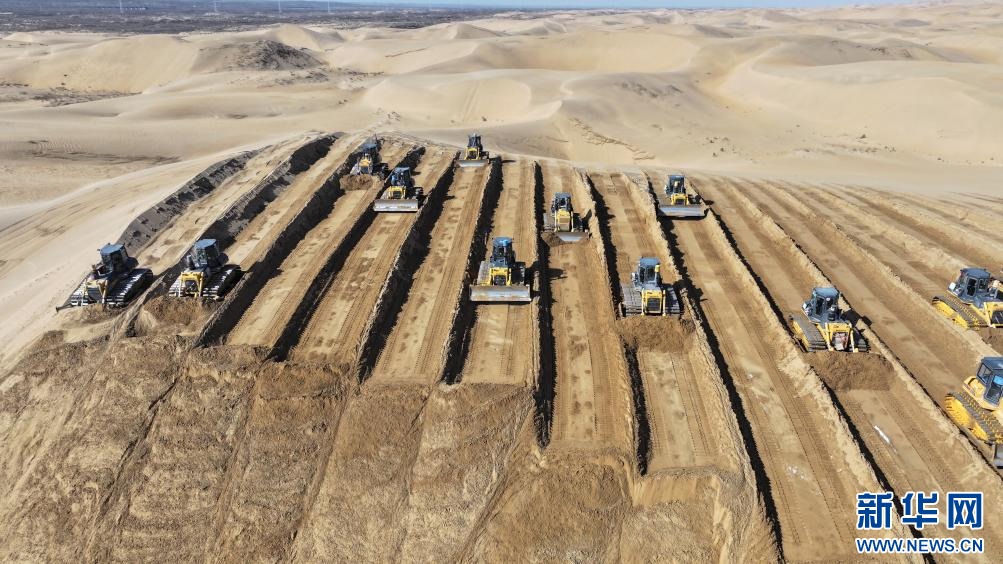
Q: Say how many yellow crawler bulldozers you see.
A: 12